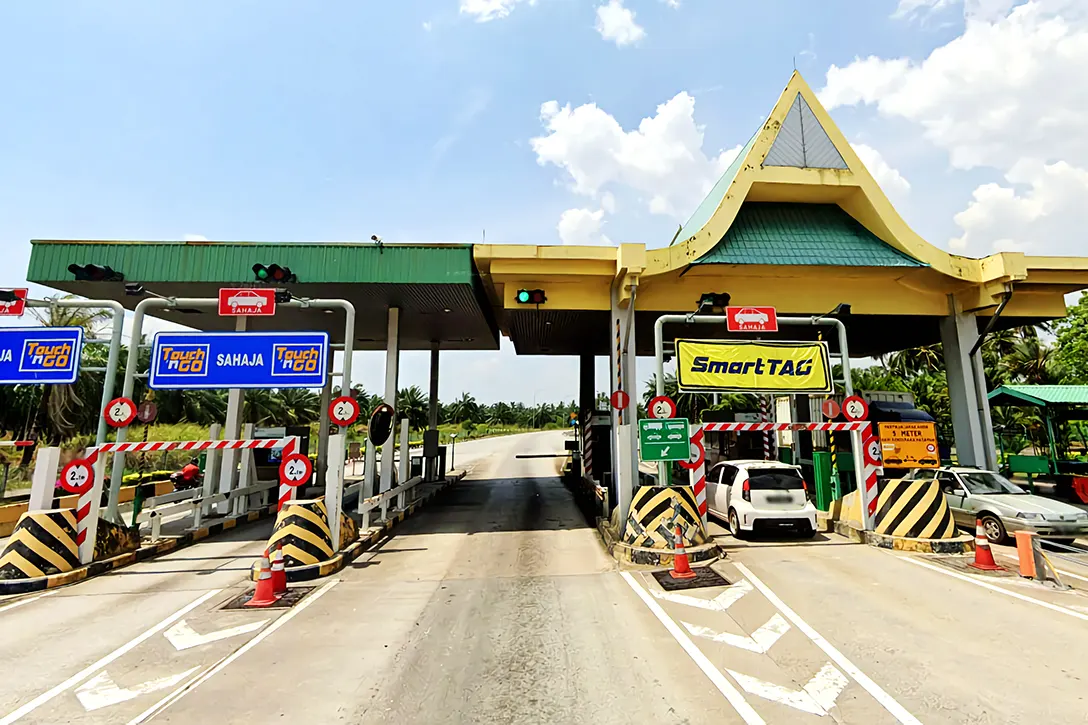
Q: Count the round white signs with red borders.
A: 8